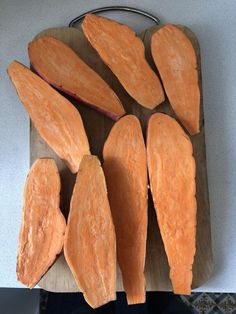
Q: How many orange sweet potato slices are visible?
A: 8